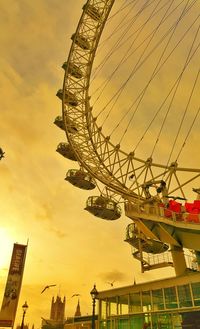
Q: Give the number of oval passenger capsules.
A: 9